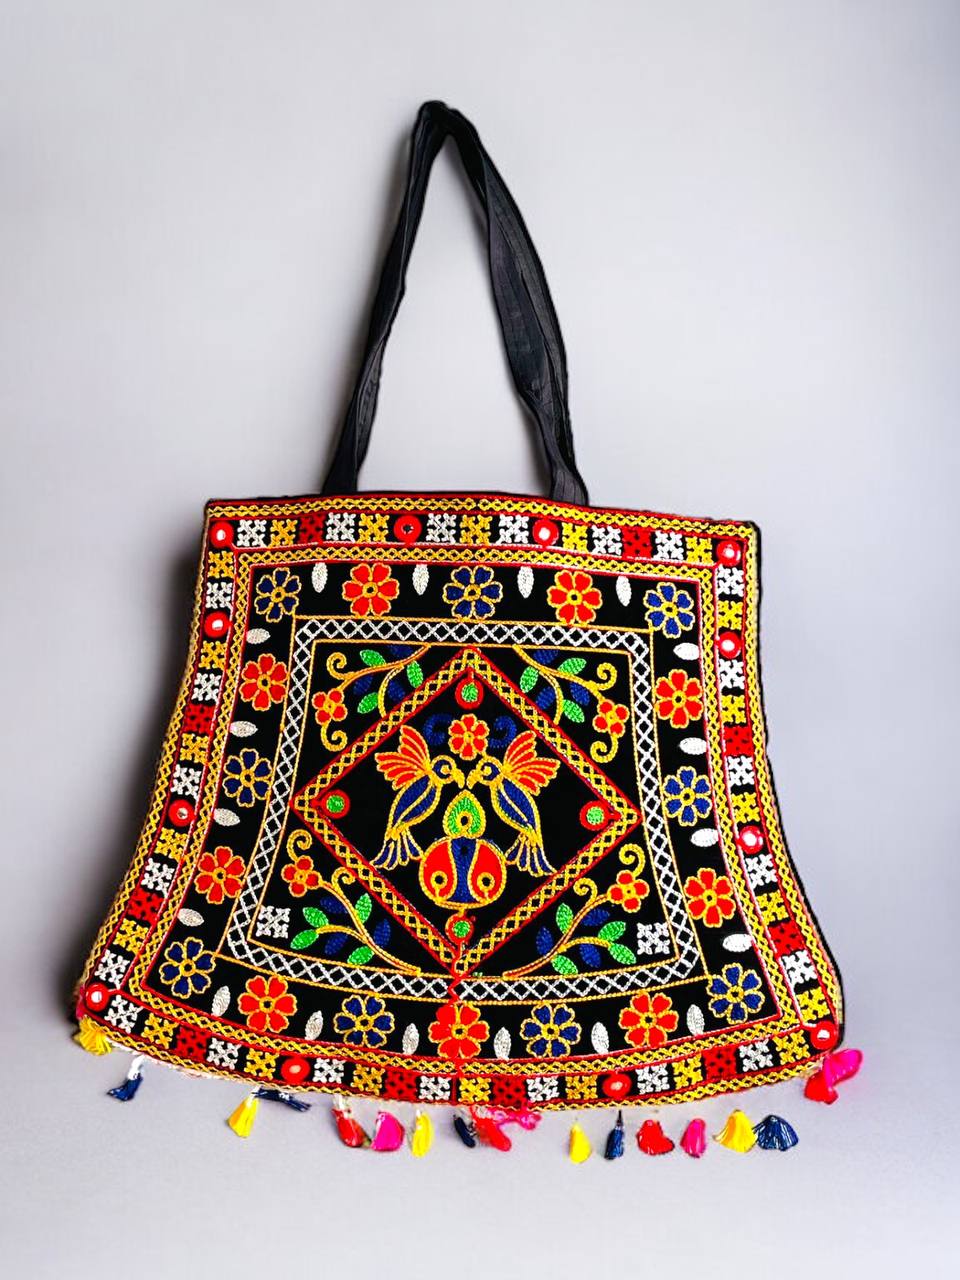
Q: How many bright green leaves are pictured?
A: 14